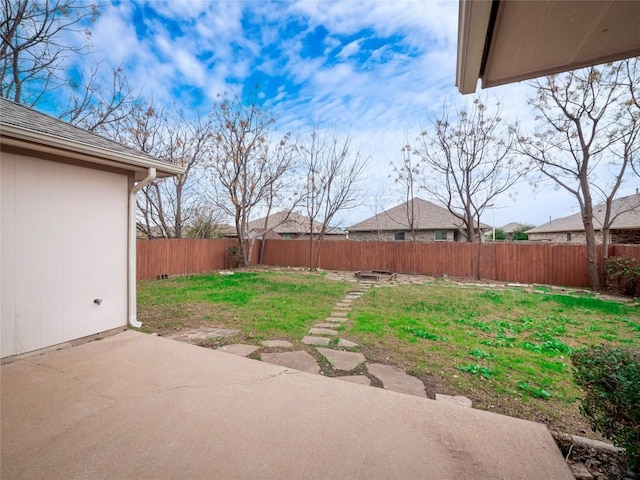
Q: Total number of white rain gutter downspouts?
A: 1